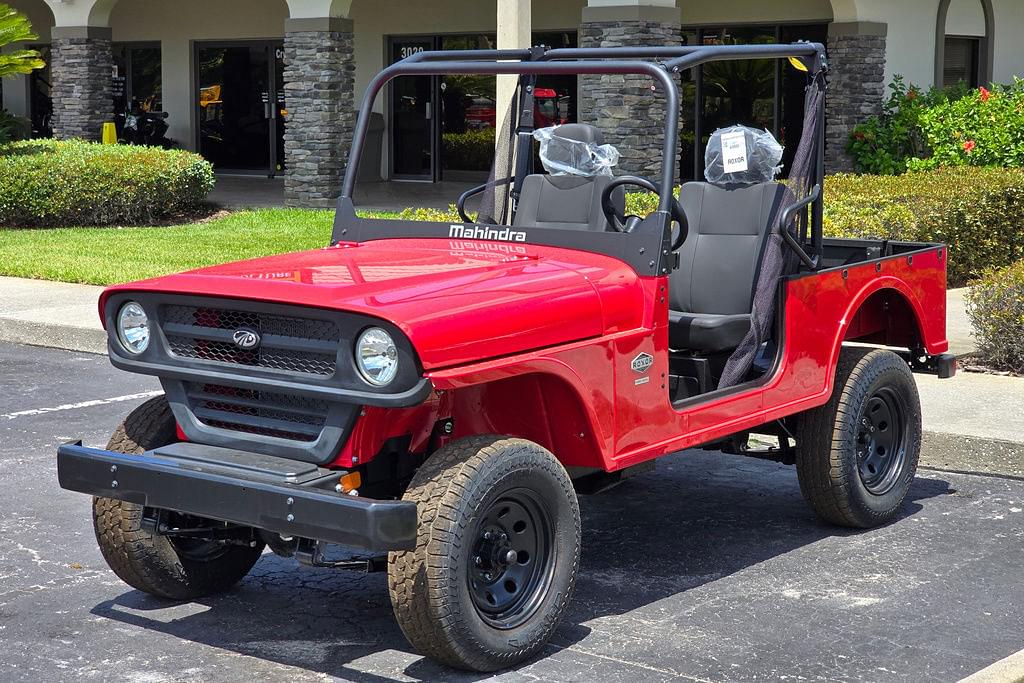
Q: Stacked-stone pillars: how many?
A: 4